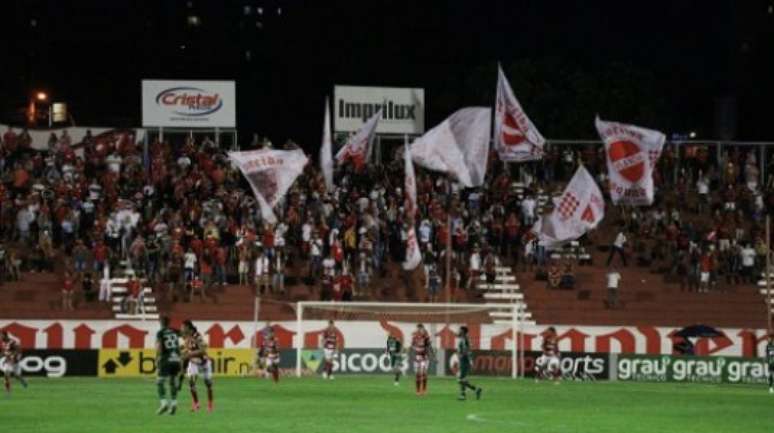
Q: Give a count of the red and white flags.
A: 8